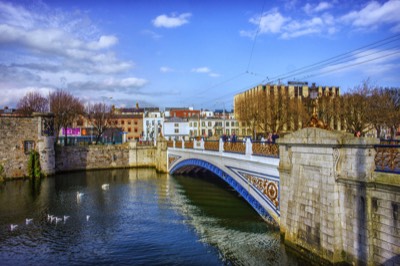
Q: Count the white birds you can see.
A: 9